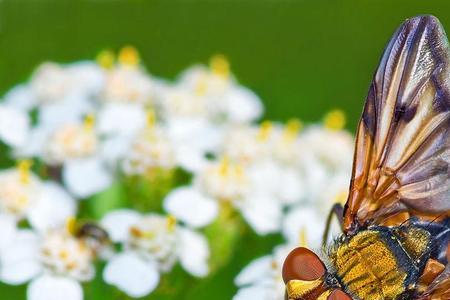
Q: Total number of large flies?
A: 1